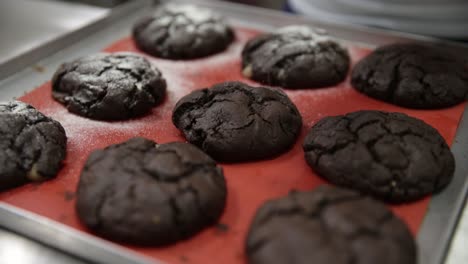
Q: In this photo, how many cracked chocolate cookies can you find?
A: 9